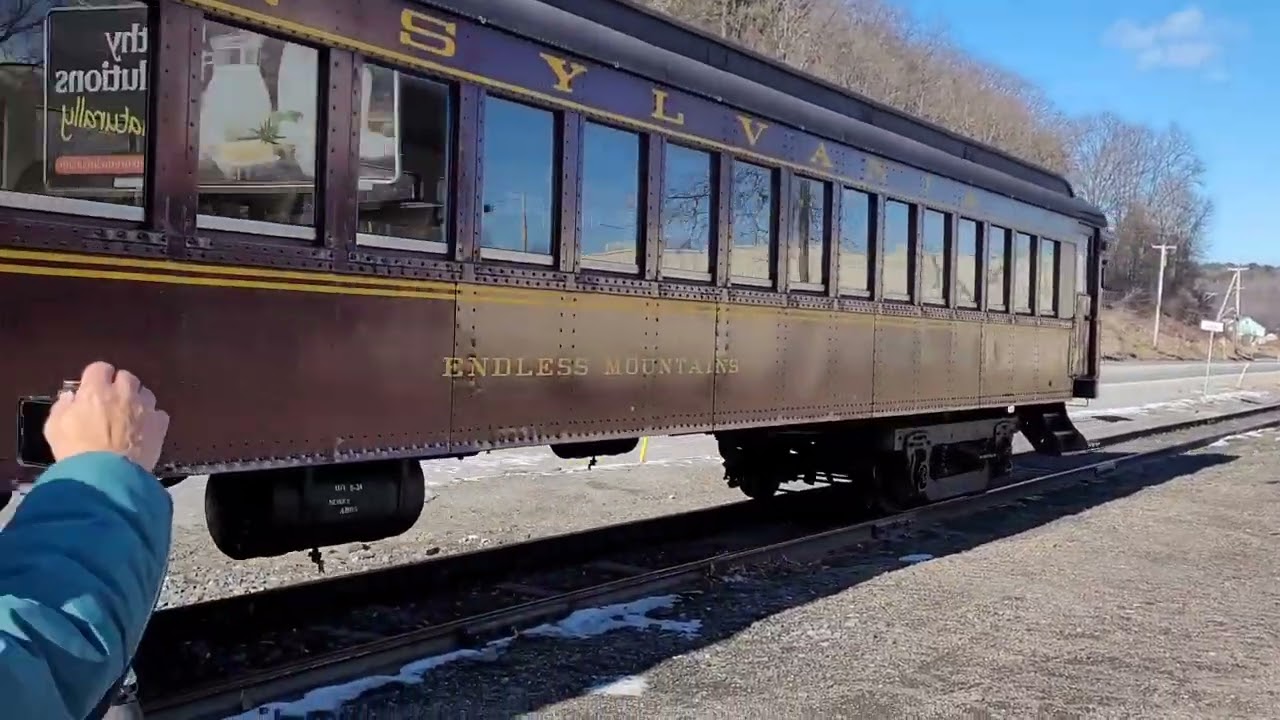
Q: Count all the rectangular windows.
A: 15